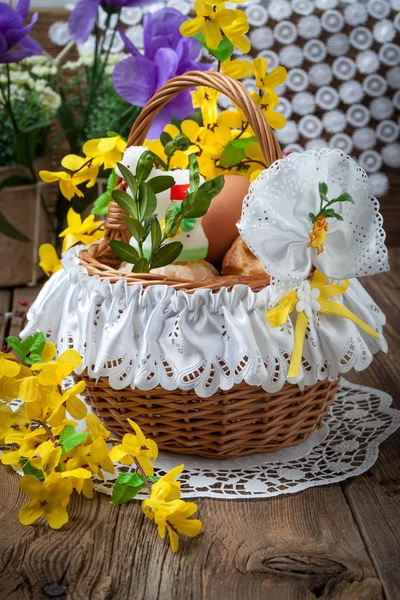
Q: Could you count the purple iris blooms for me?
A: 3